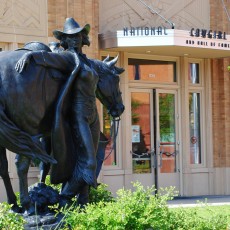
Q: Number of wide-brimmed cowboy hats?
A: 1